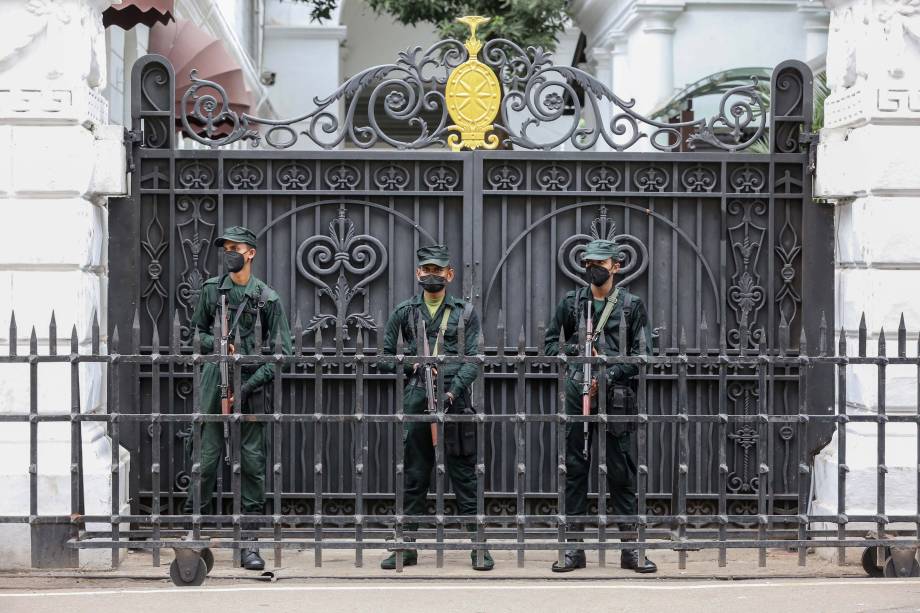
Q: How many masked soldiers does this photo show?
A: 3